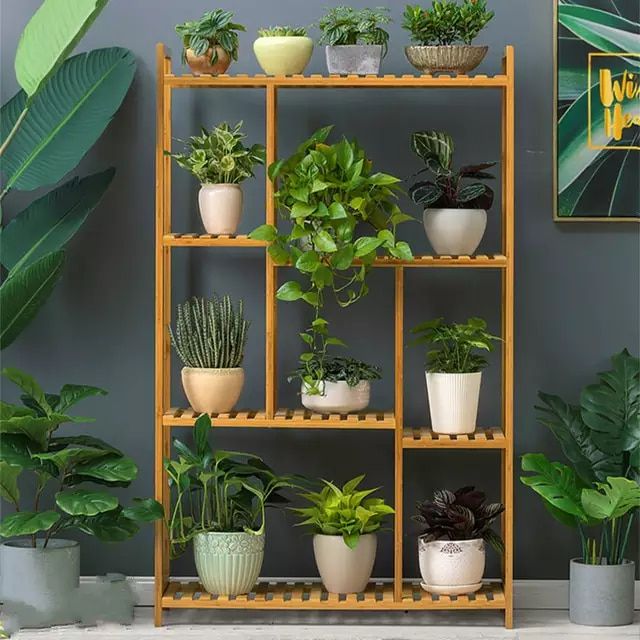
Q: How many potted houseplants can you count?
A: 15